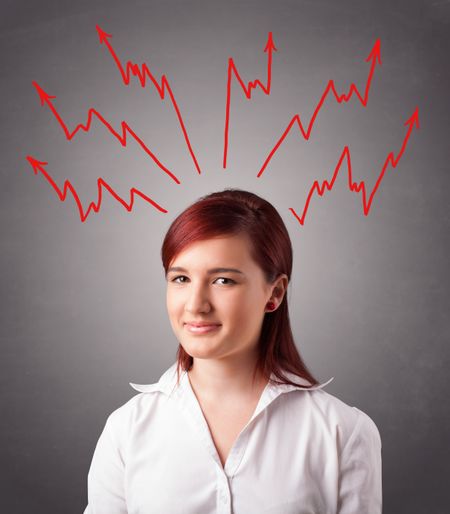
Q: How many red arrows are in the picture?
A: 6